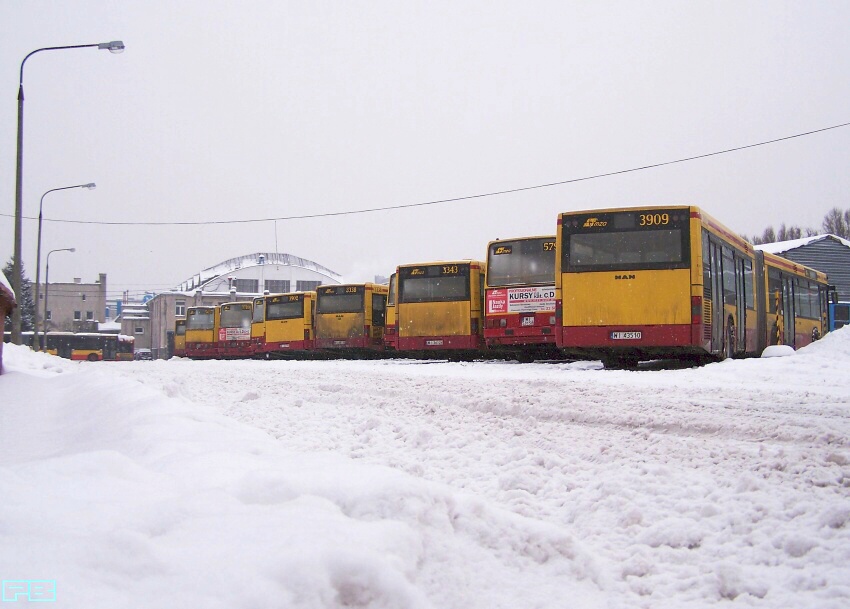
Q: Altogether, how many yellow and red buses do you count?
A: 11